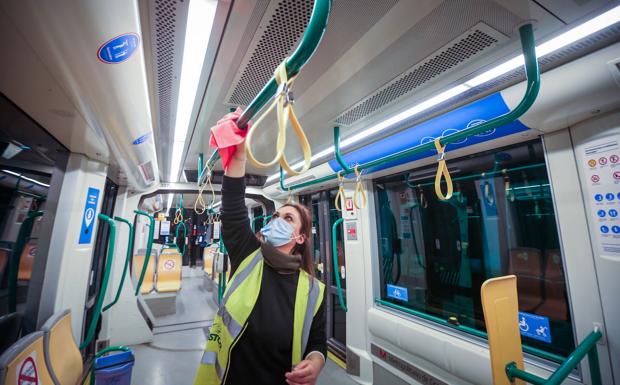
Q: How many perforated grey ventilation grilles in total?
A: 3